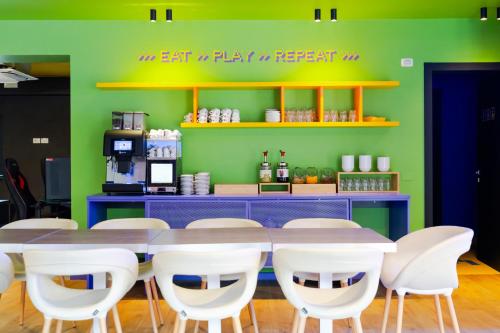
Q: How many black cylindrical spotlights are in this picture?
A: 6